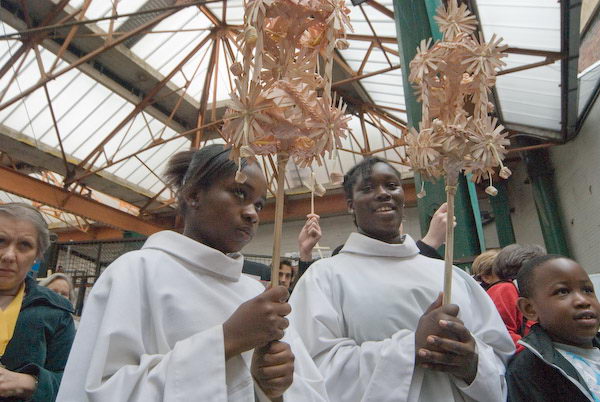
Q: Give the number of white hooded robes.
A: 2